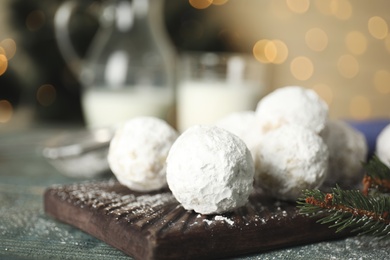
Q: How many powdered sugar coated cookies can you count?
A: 7